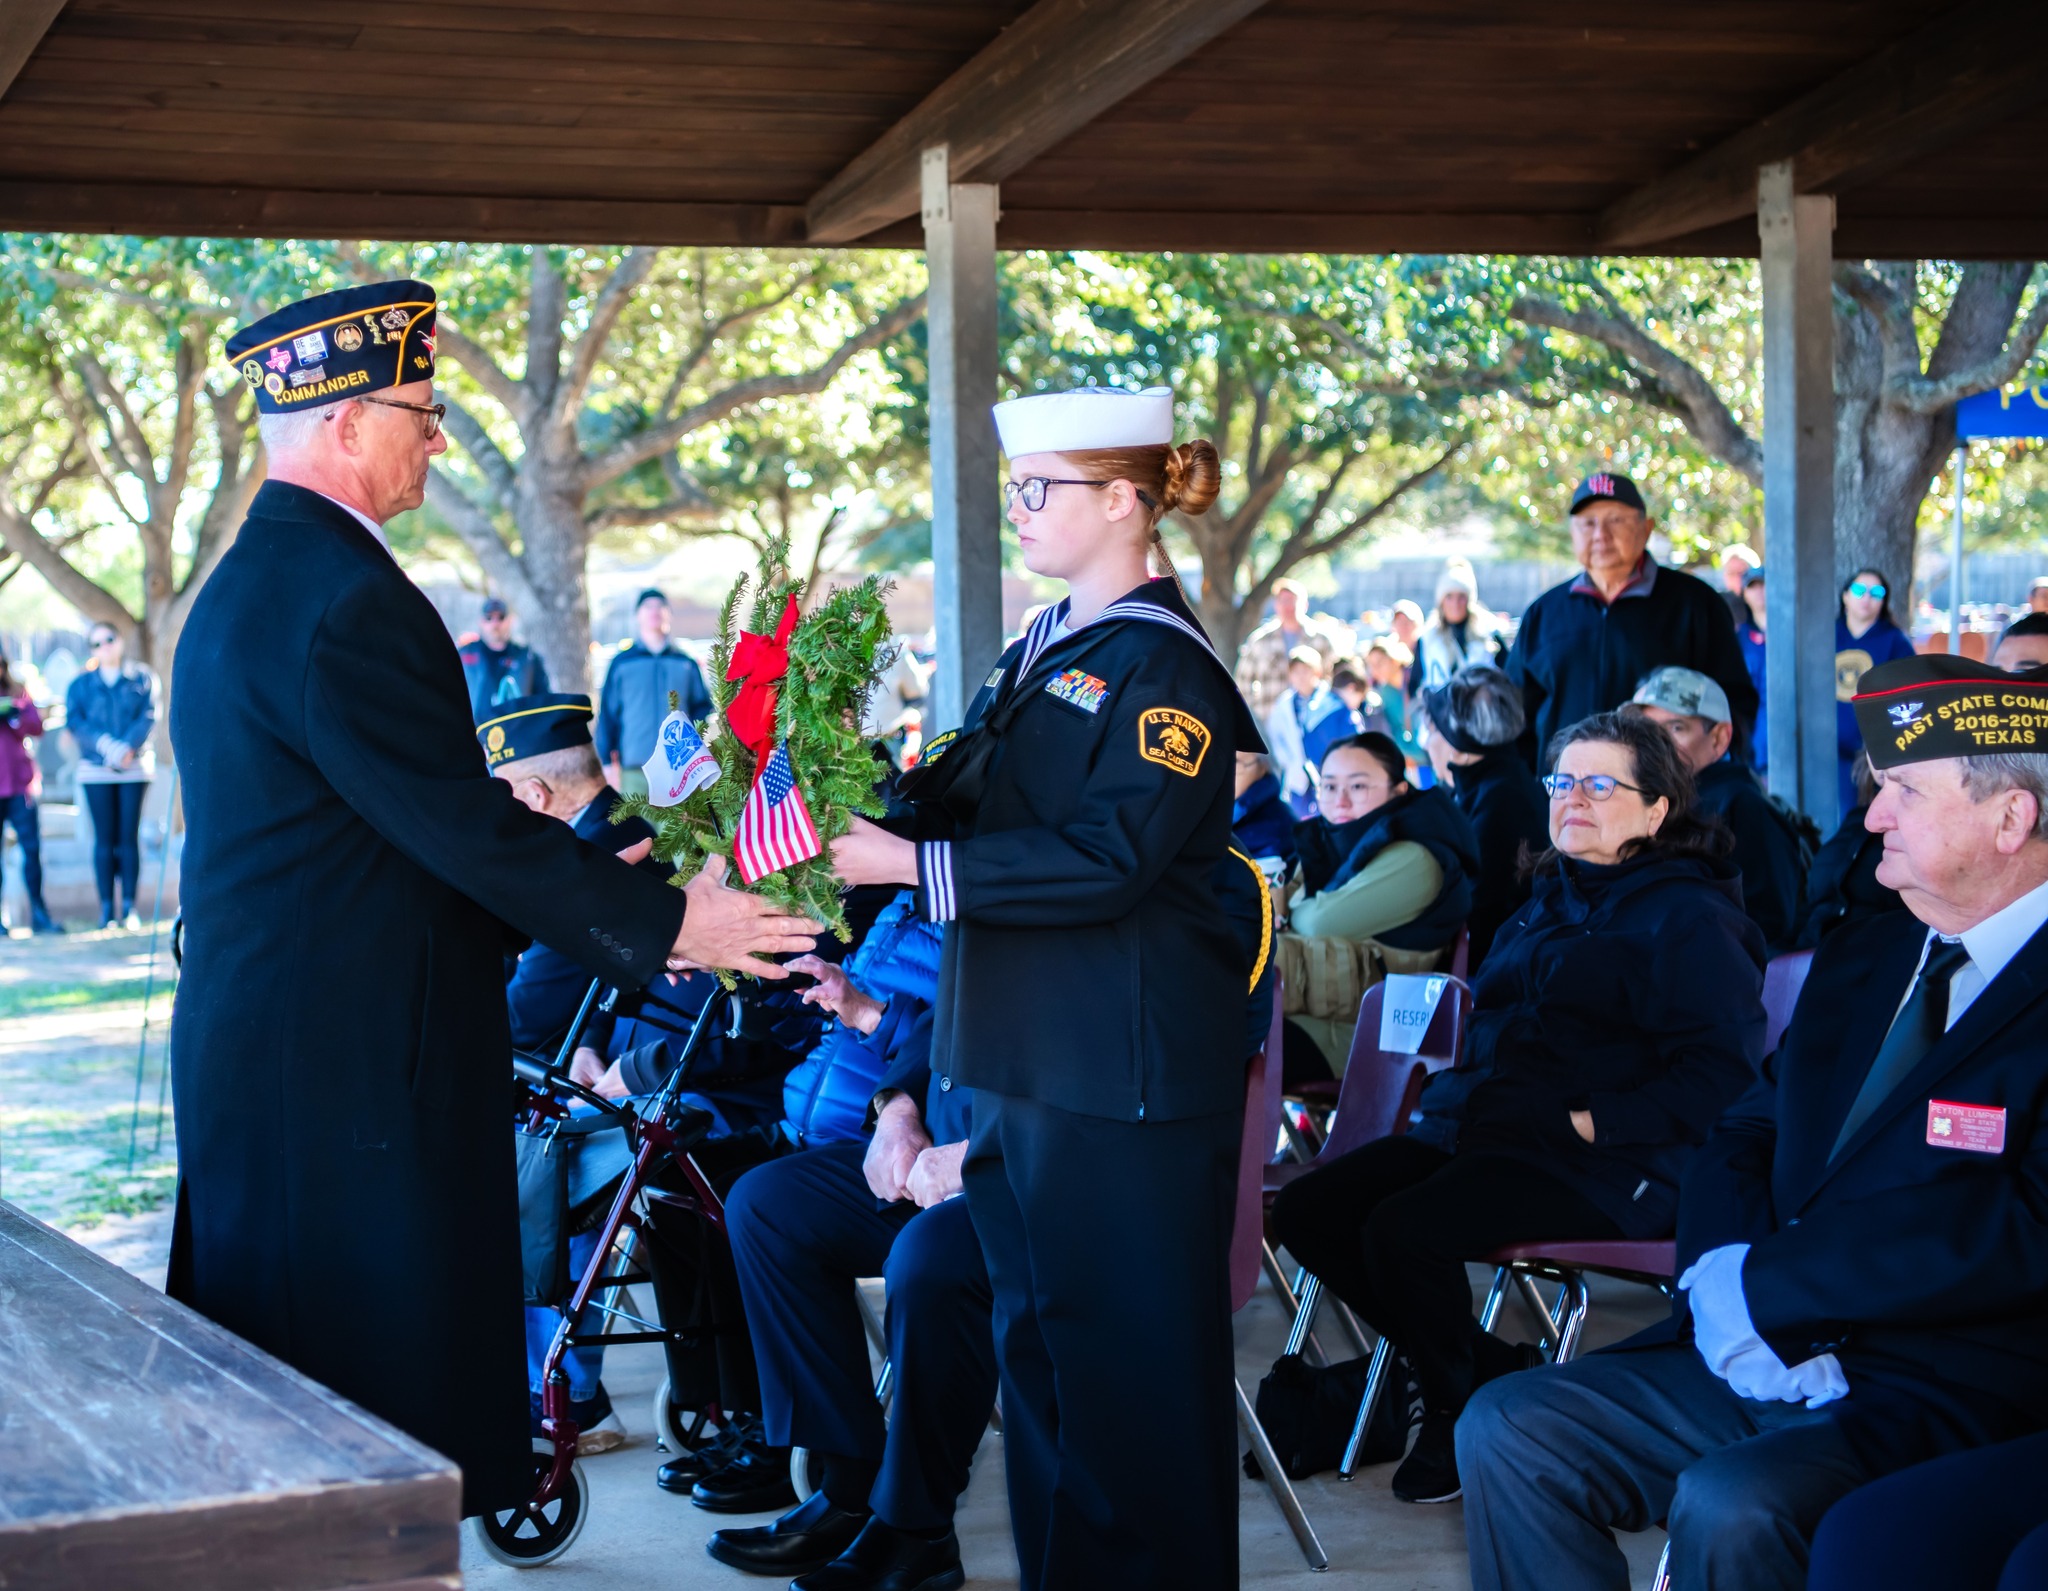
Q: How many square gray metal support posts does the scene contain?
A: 2